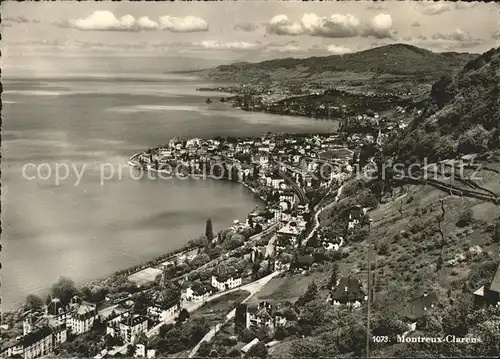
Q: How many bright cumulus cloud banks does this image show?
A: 2